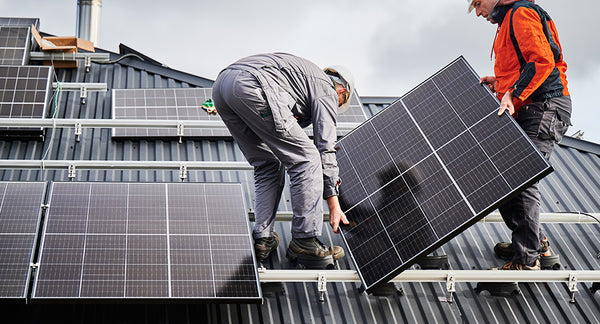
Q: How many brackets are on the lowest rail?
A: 3